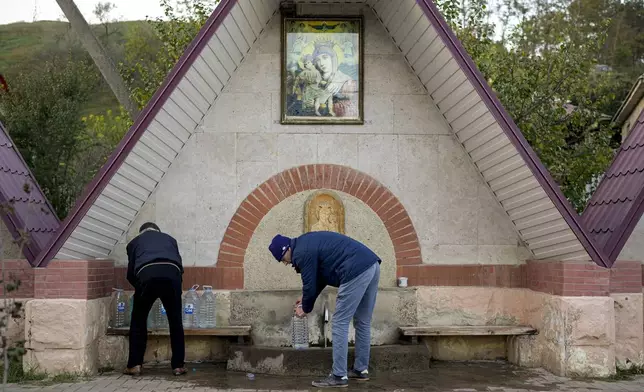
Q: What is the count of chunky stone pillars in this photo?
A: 2